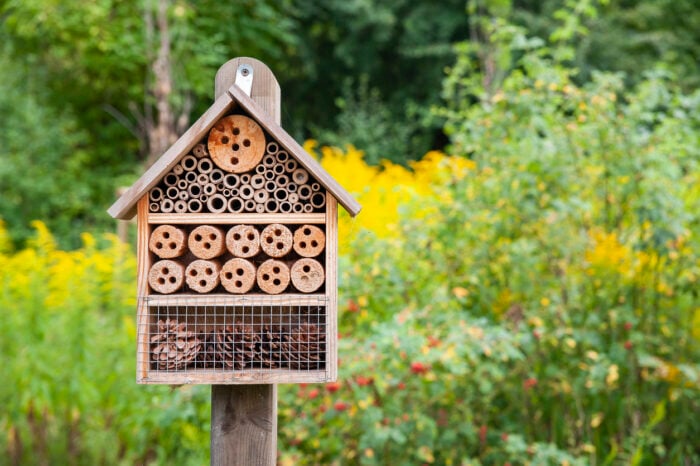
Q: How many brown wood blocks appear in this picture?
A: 11